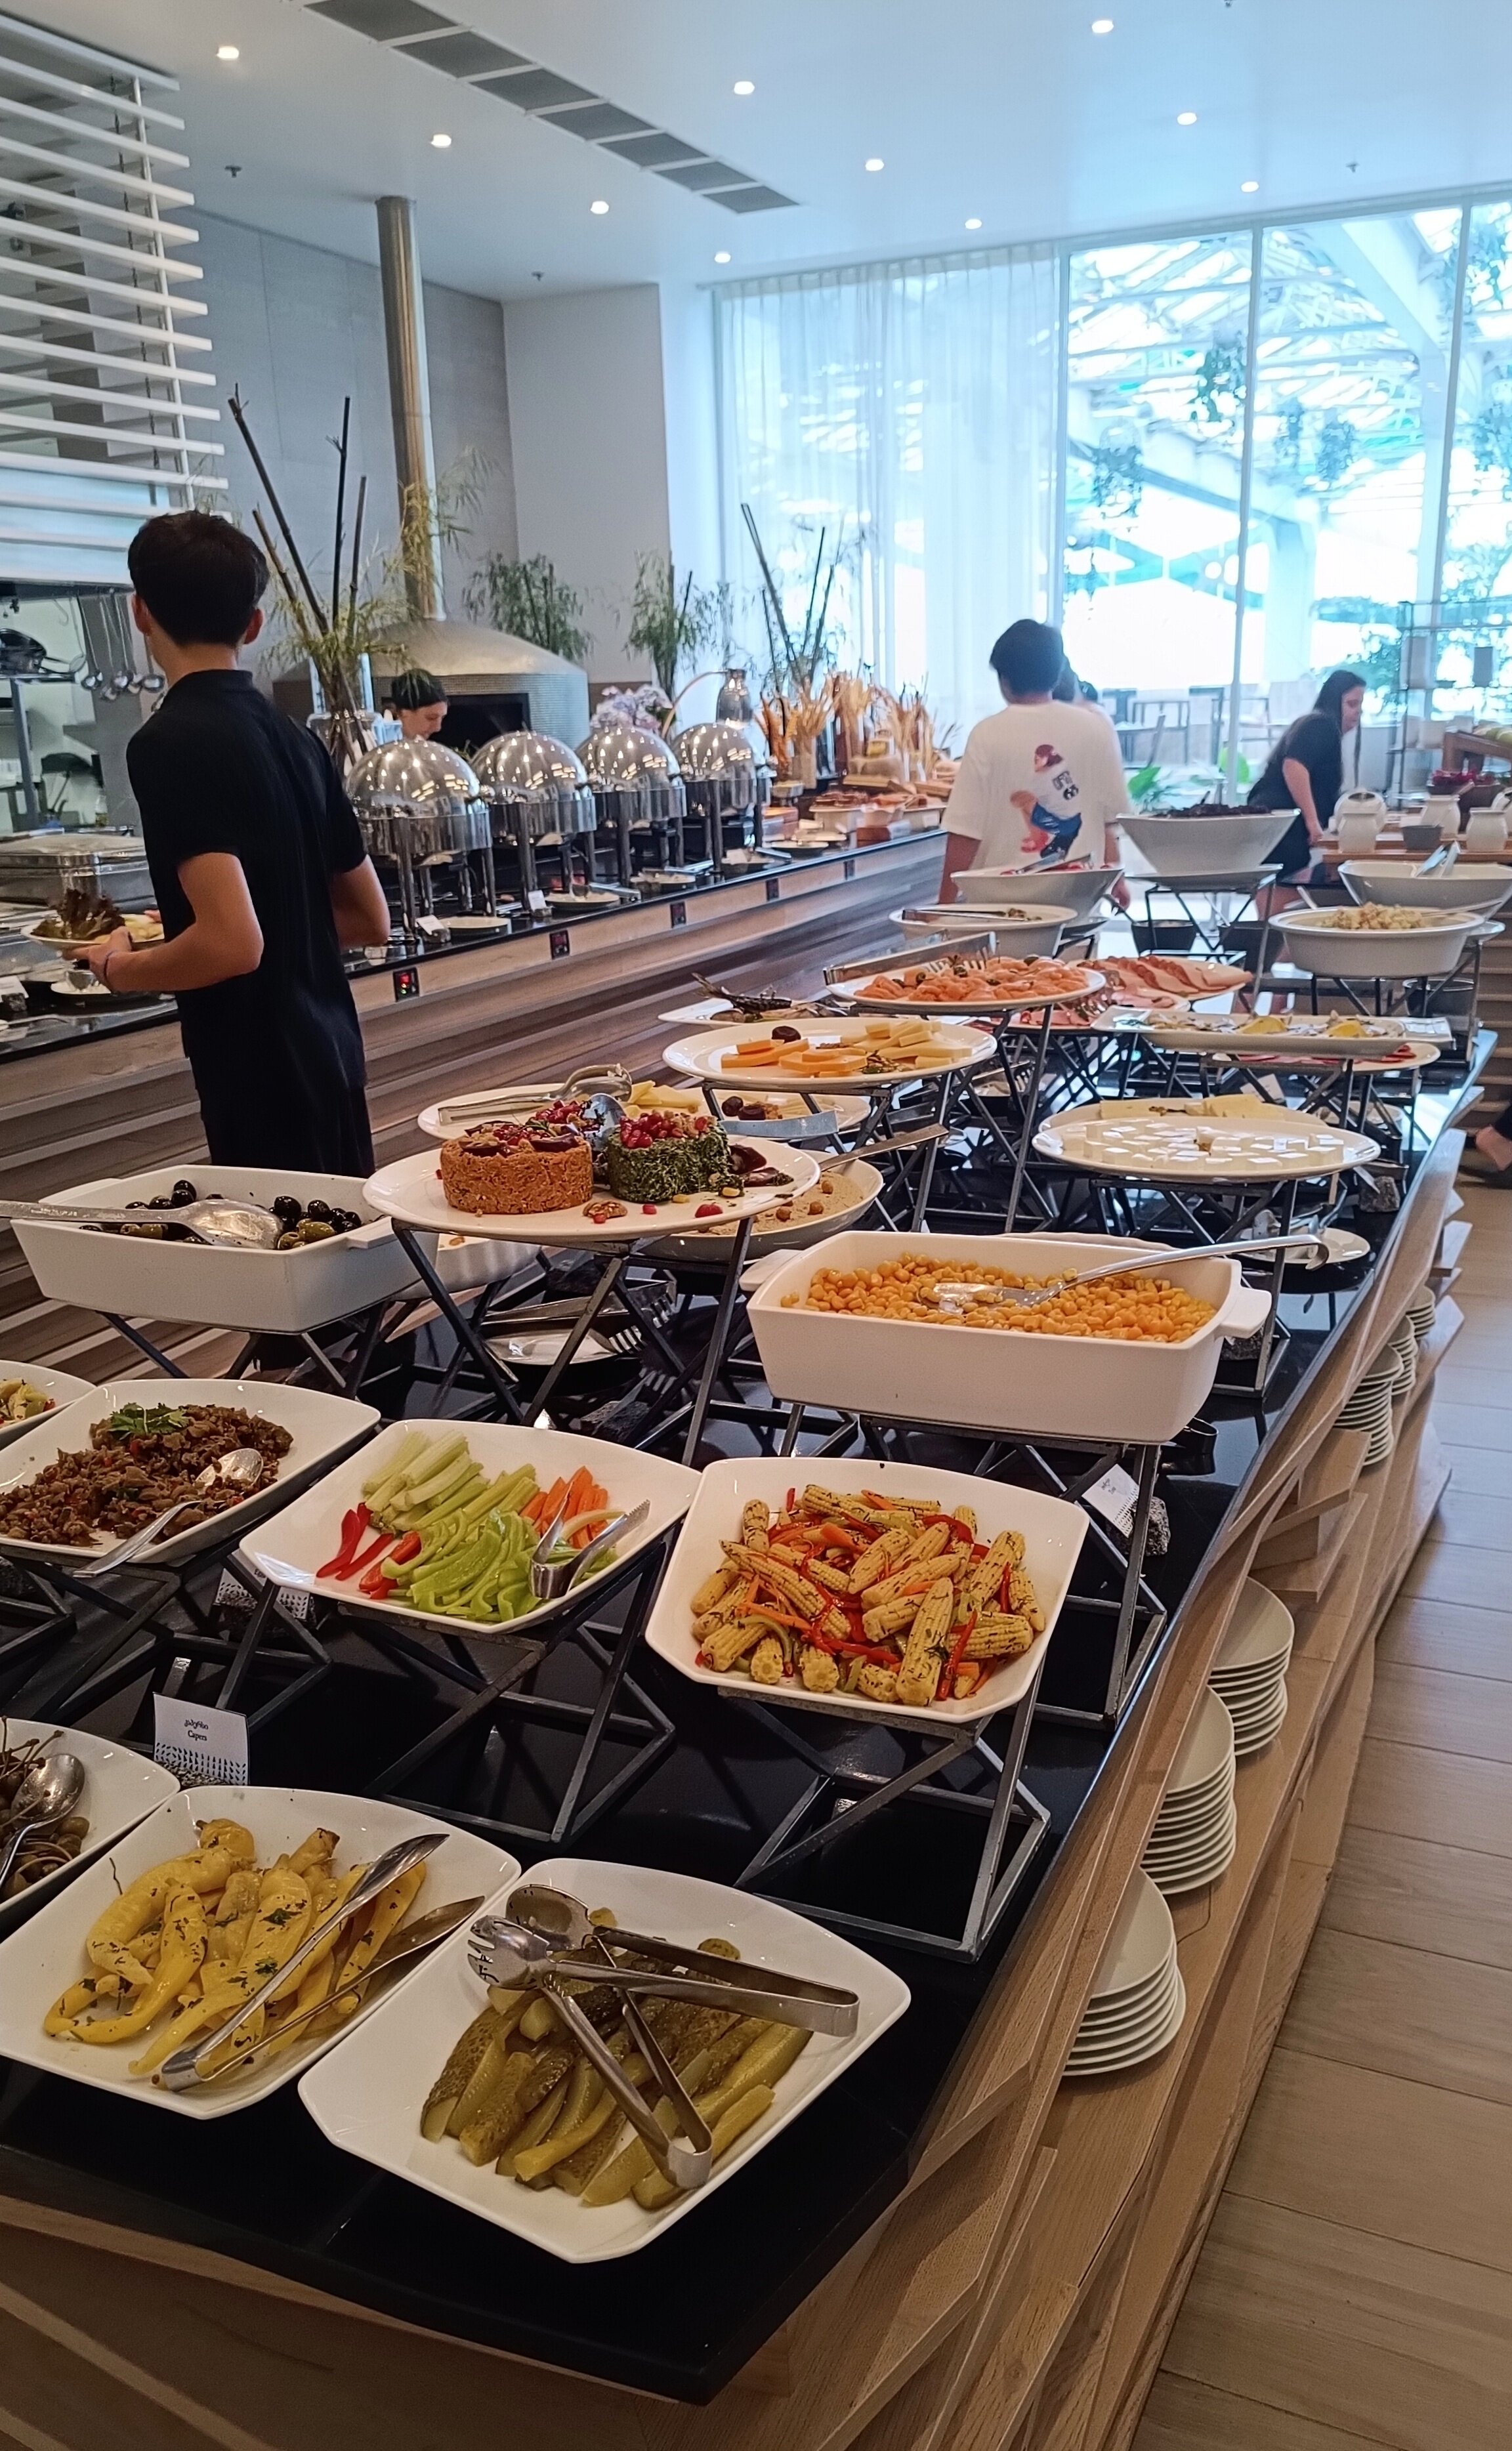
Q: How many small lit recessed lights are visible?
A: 10